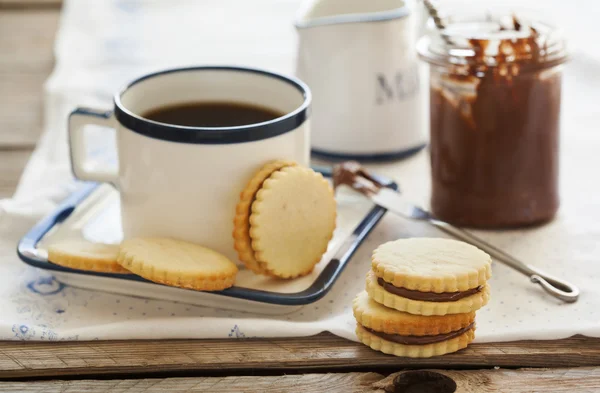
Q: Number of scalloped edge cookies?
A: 8